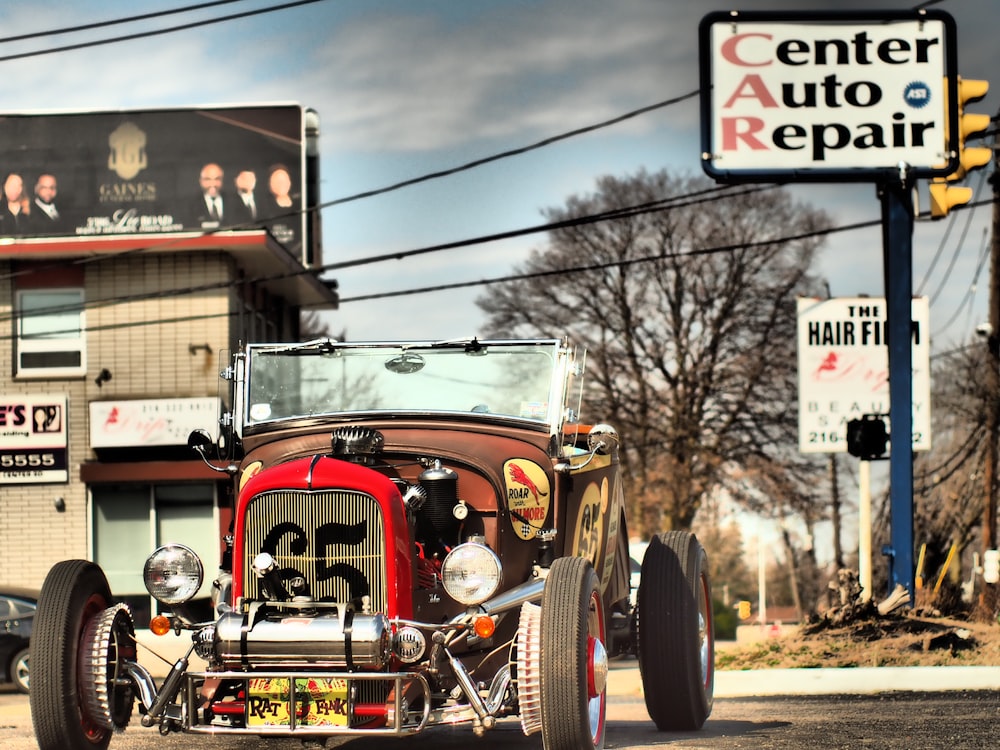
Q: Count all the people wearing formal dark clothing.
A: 5